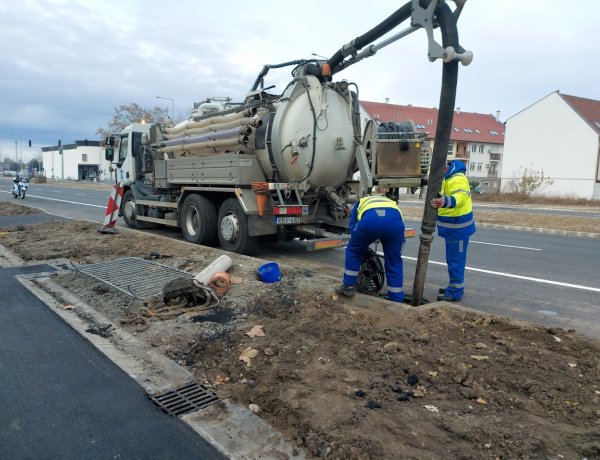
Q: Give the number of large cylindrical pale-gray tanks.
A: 1